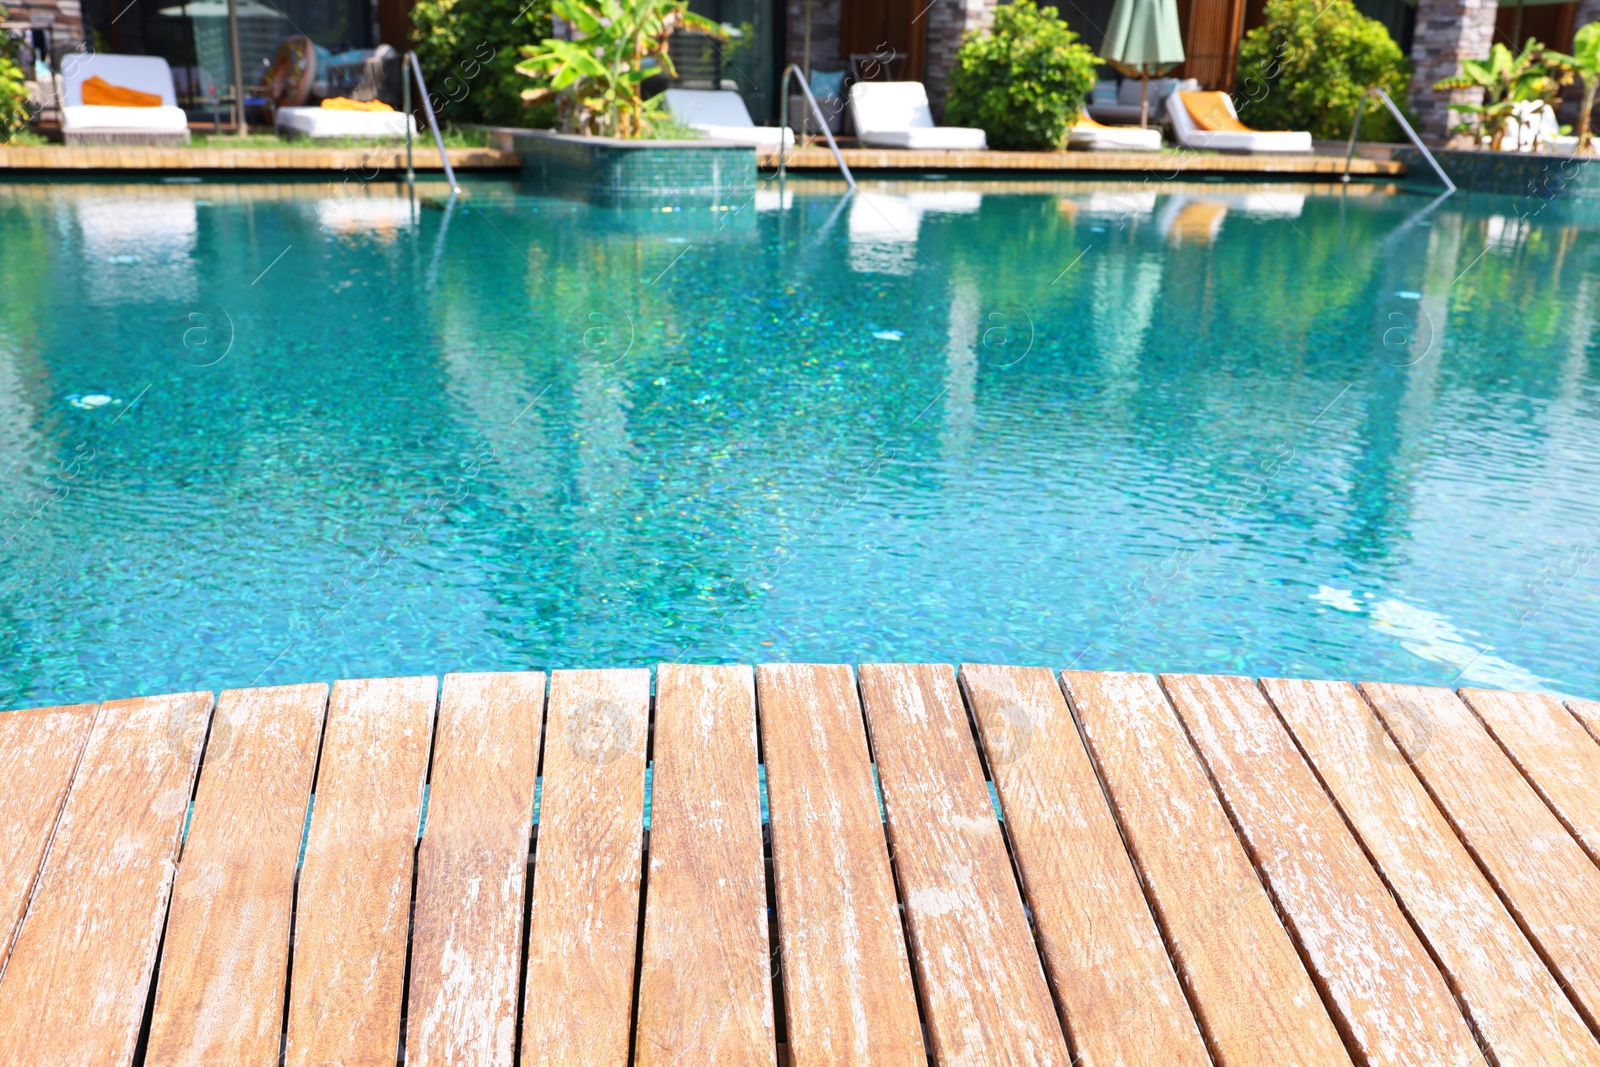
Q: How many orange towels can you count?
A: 4